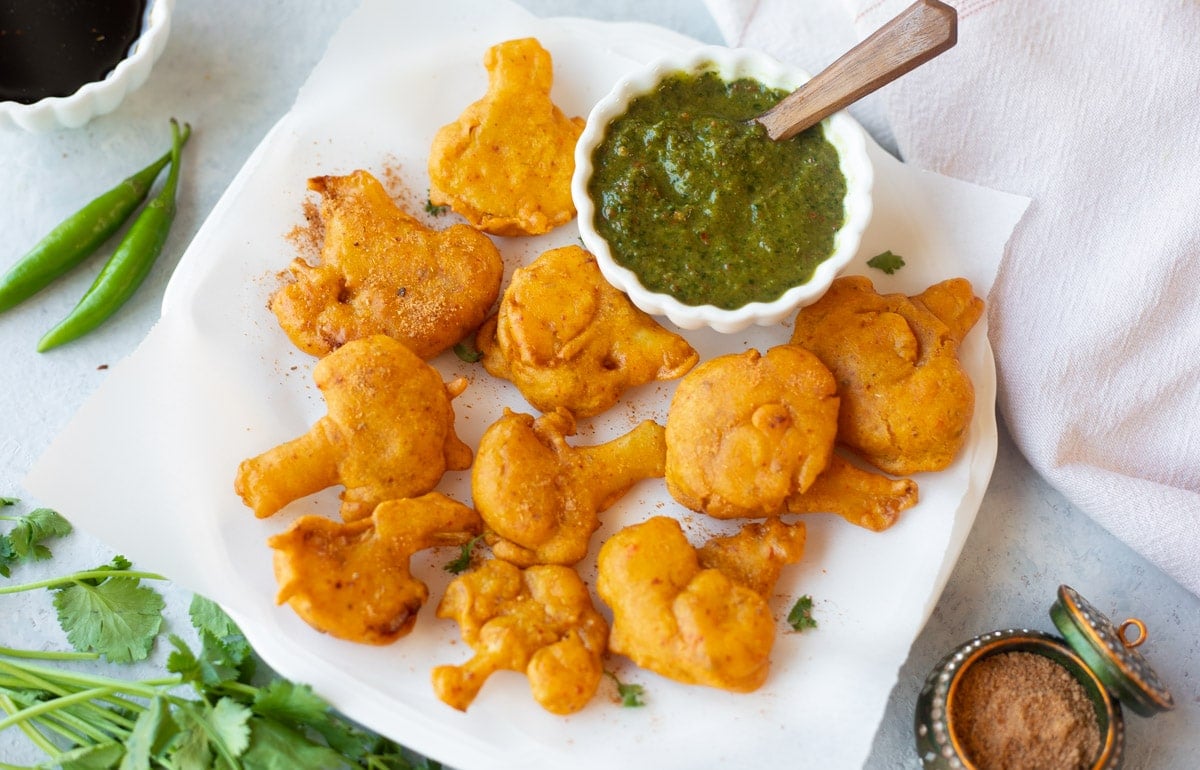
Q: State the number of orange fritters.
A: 10